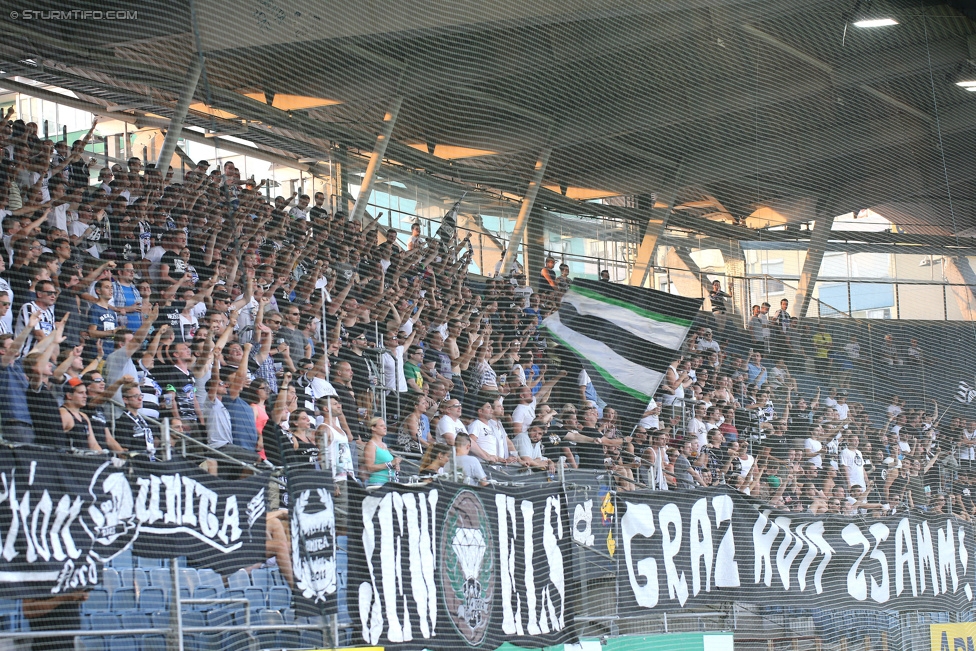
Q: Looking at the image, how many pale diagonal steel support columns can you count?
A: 5